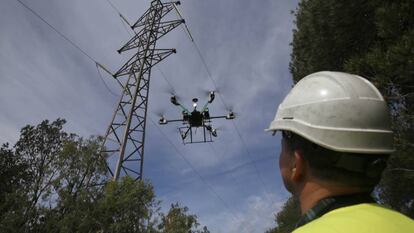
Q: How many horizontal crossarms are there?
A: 3